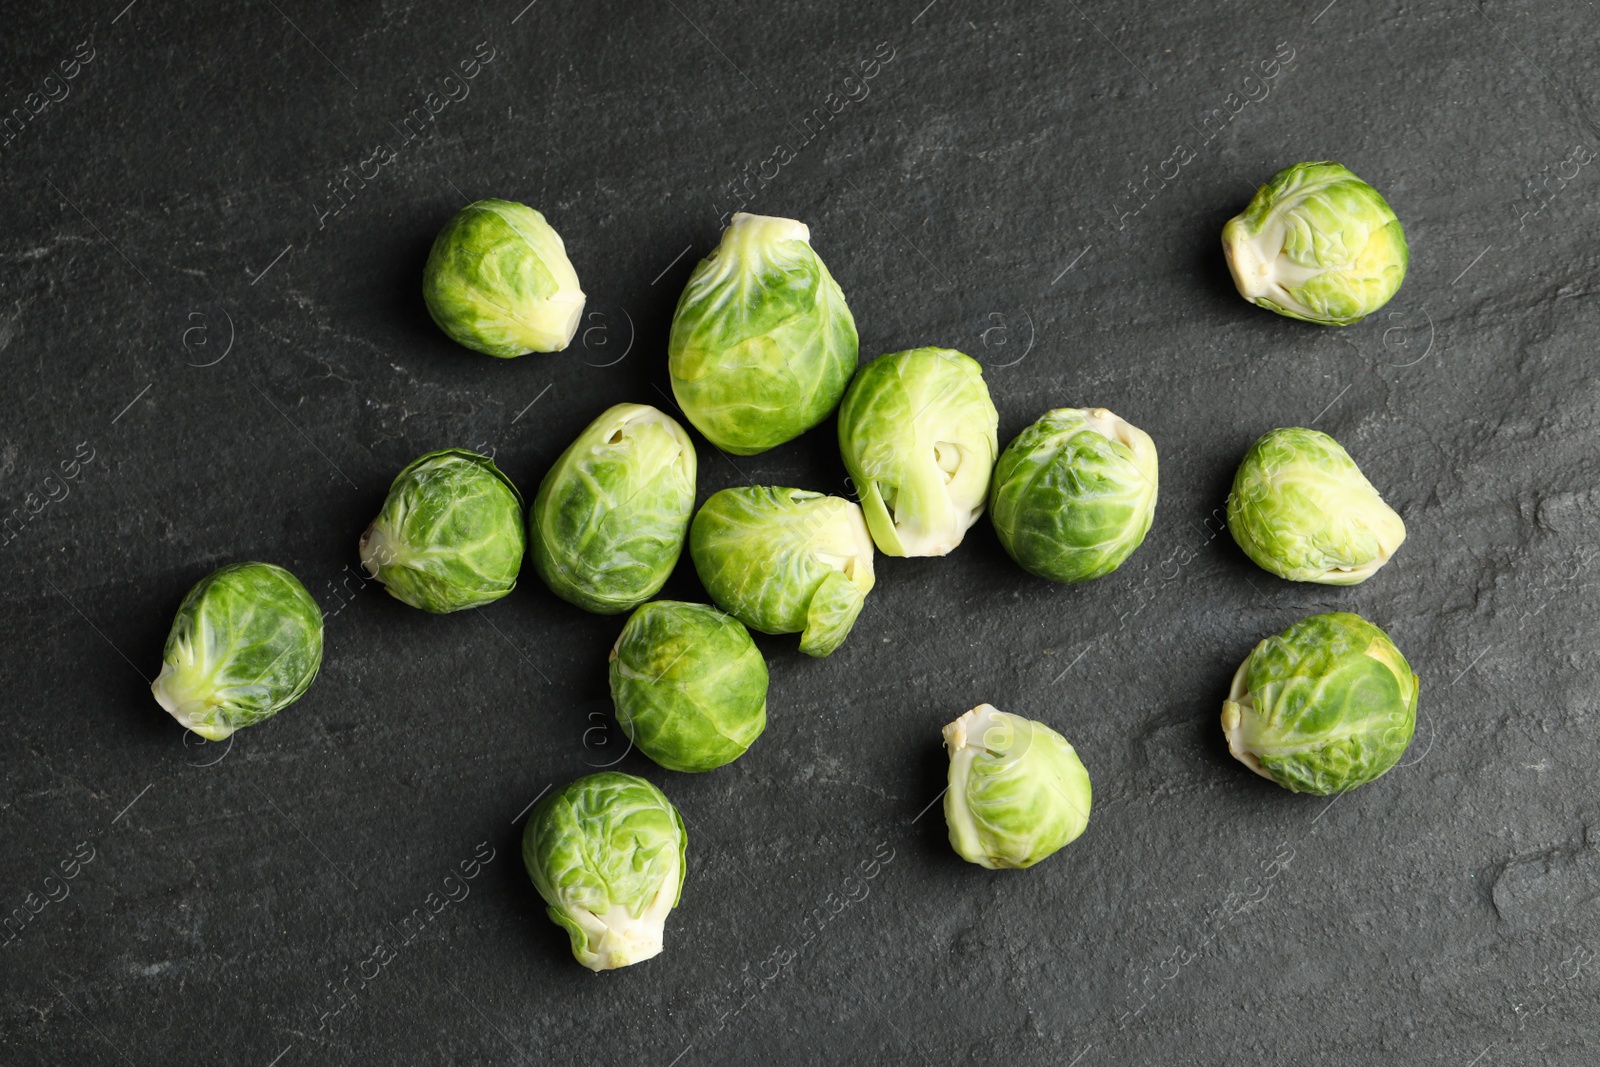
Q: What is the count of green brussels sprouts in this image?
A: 14